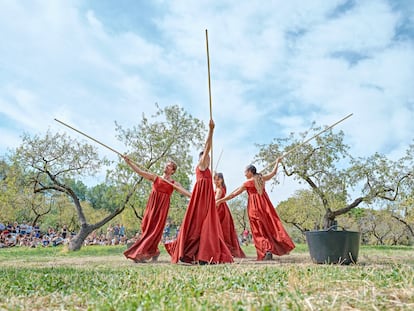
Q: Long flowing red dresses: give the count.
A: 4